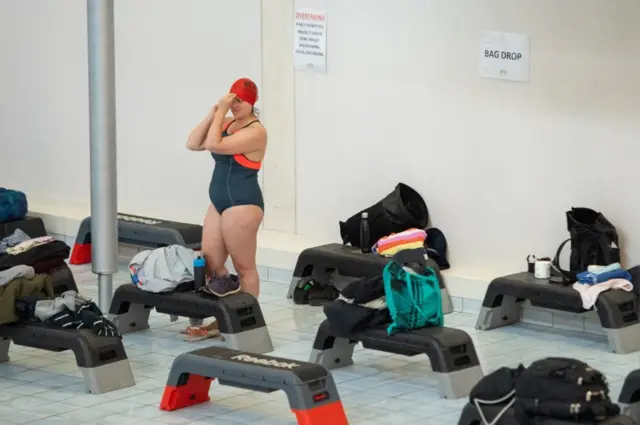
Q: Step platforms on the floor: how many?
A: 11